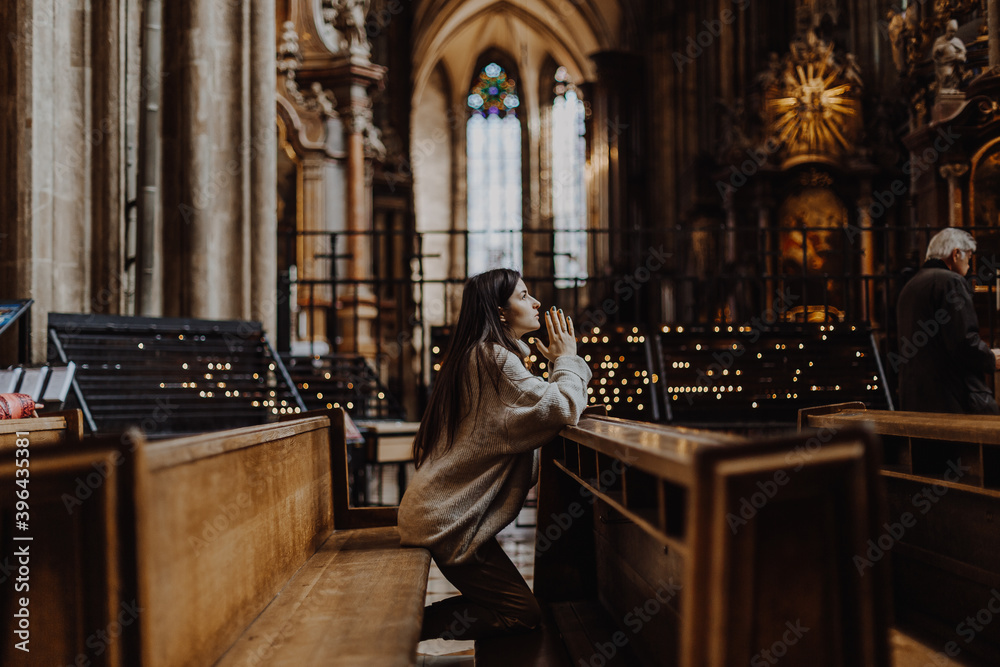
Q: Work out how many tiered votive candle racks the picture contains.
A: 4